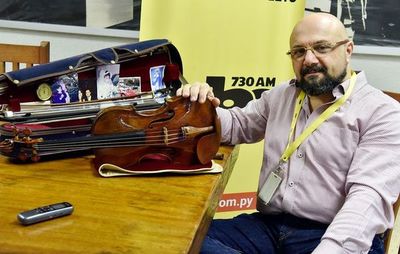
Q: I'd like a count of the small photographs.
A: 5